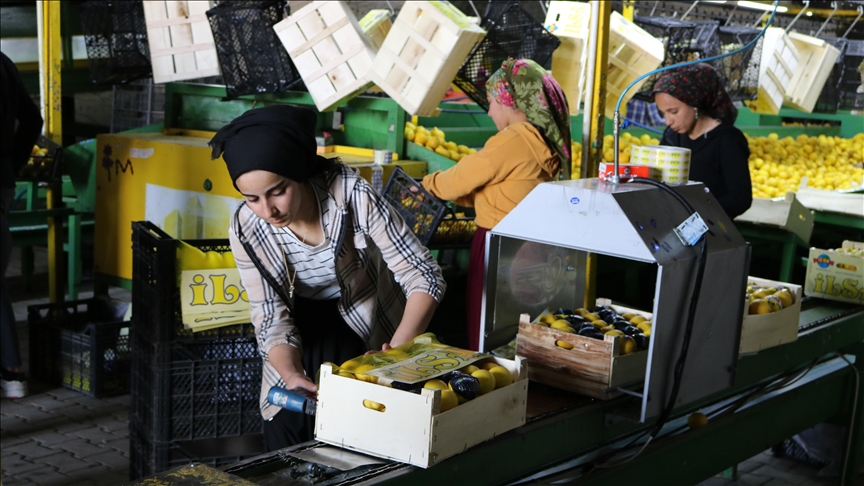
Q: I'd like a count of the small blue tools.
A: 1